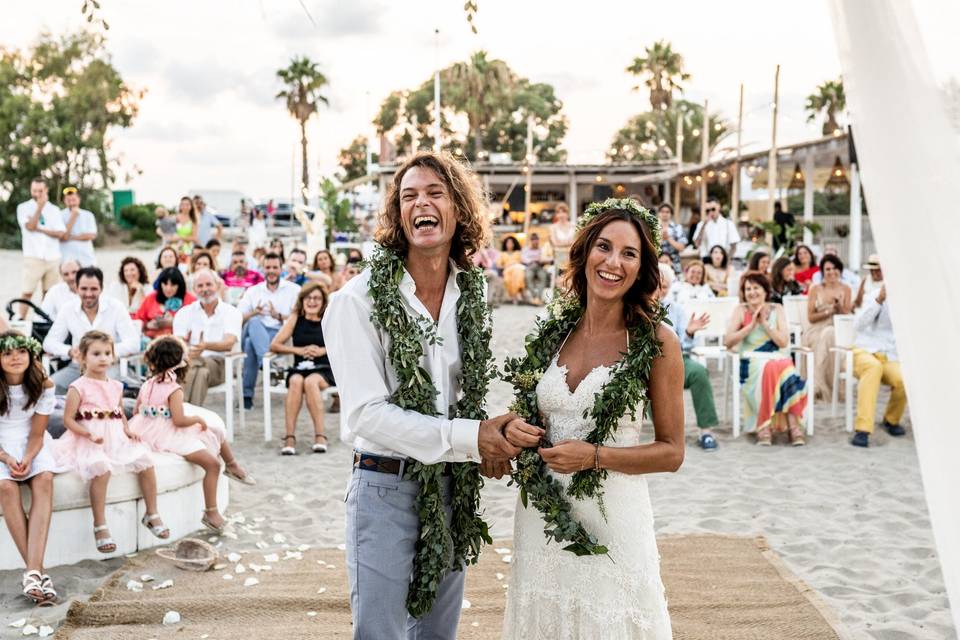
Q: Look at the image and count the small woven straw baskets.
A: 1